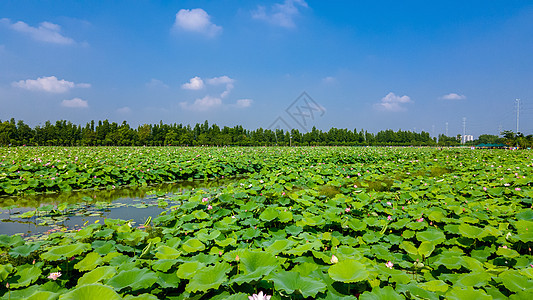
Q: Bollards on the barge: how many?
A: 0